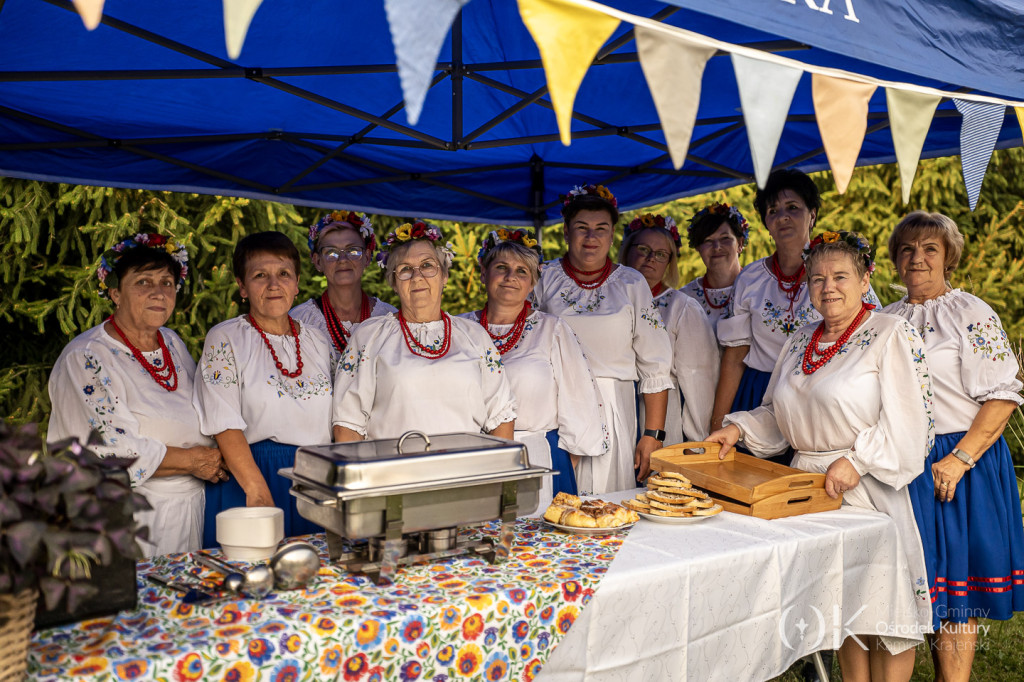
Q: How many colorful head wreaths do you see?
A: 8